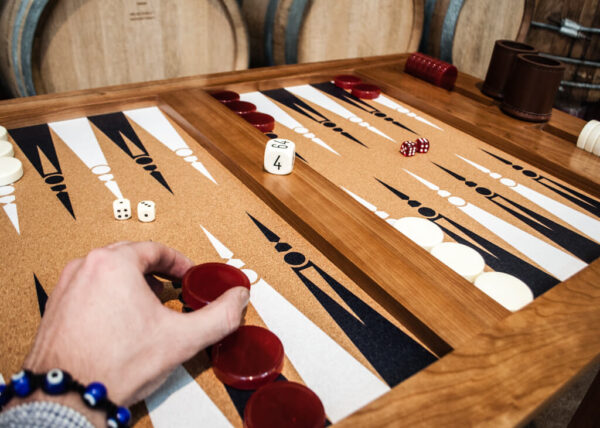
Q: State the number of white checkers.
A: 9